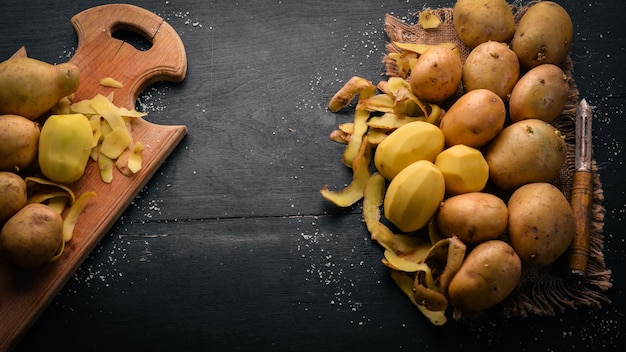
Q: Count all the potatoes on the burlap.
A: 13